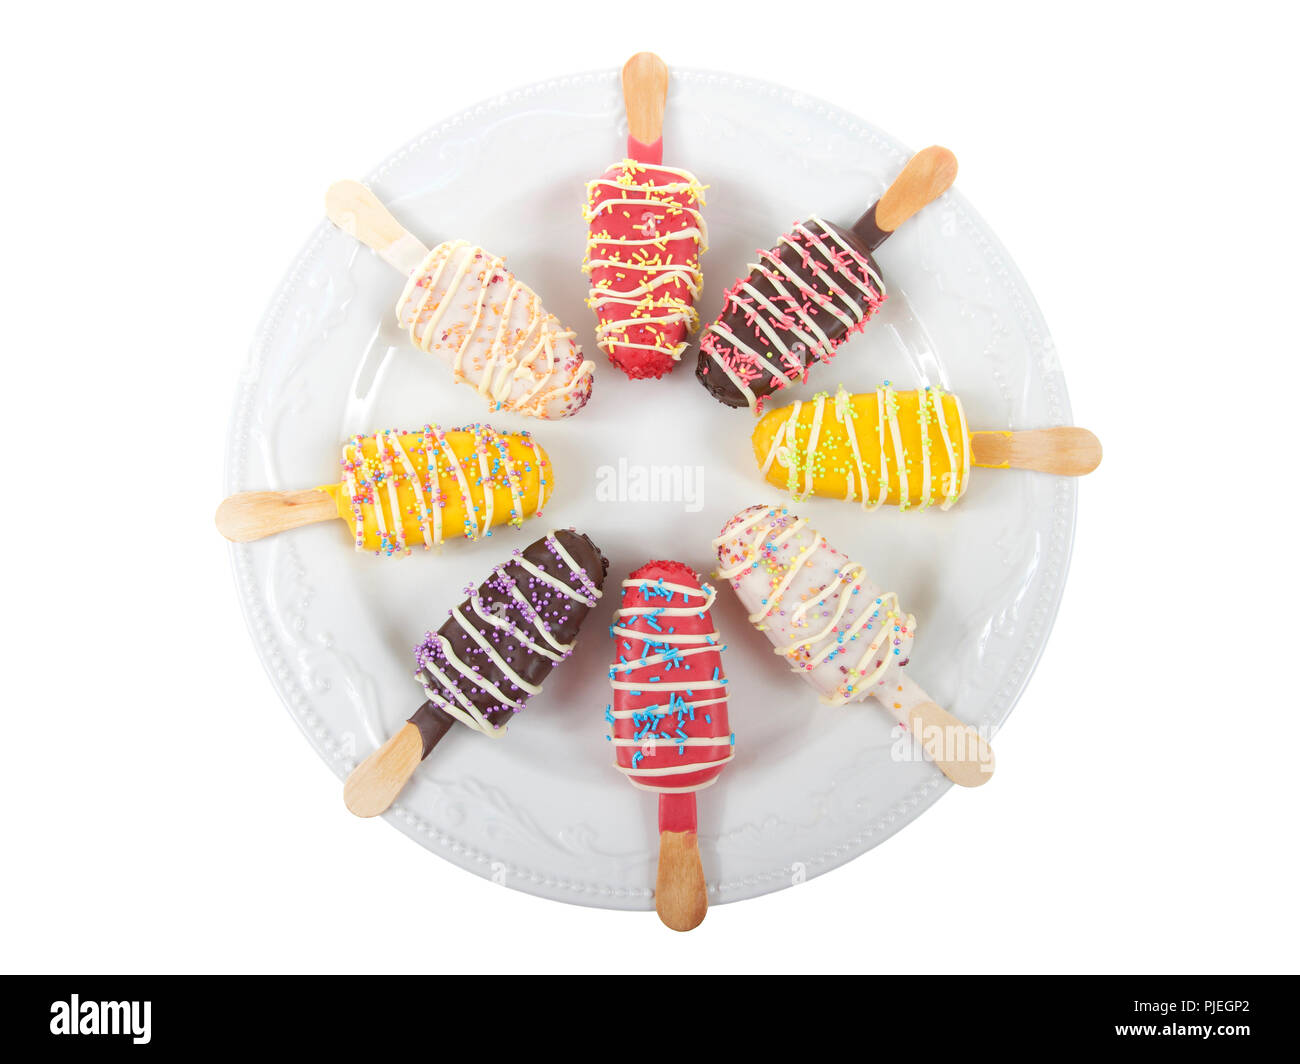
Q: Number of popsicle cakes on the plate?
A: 8